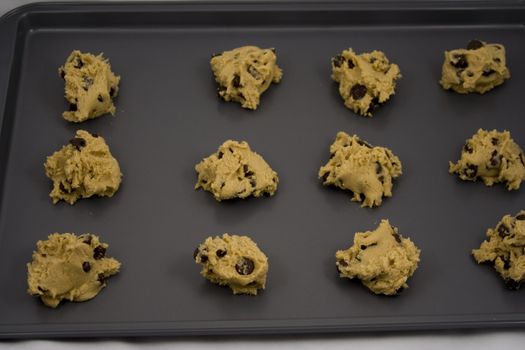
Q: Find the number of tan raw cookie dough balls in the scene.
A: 12